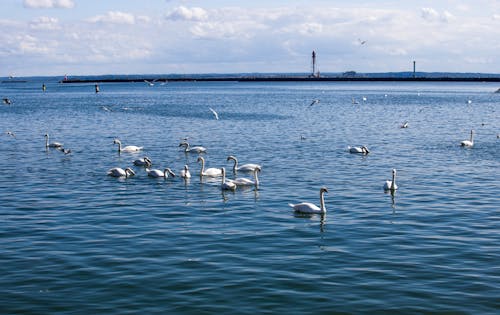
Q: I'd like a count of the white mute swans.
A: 15